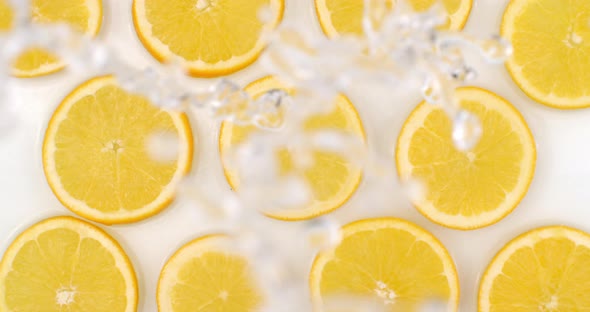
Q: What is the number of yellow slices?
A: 11